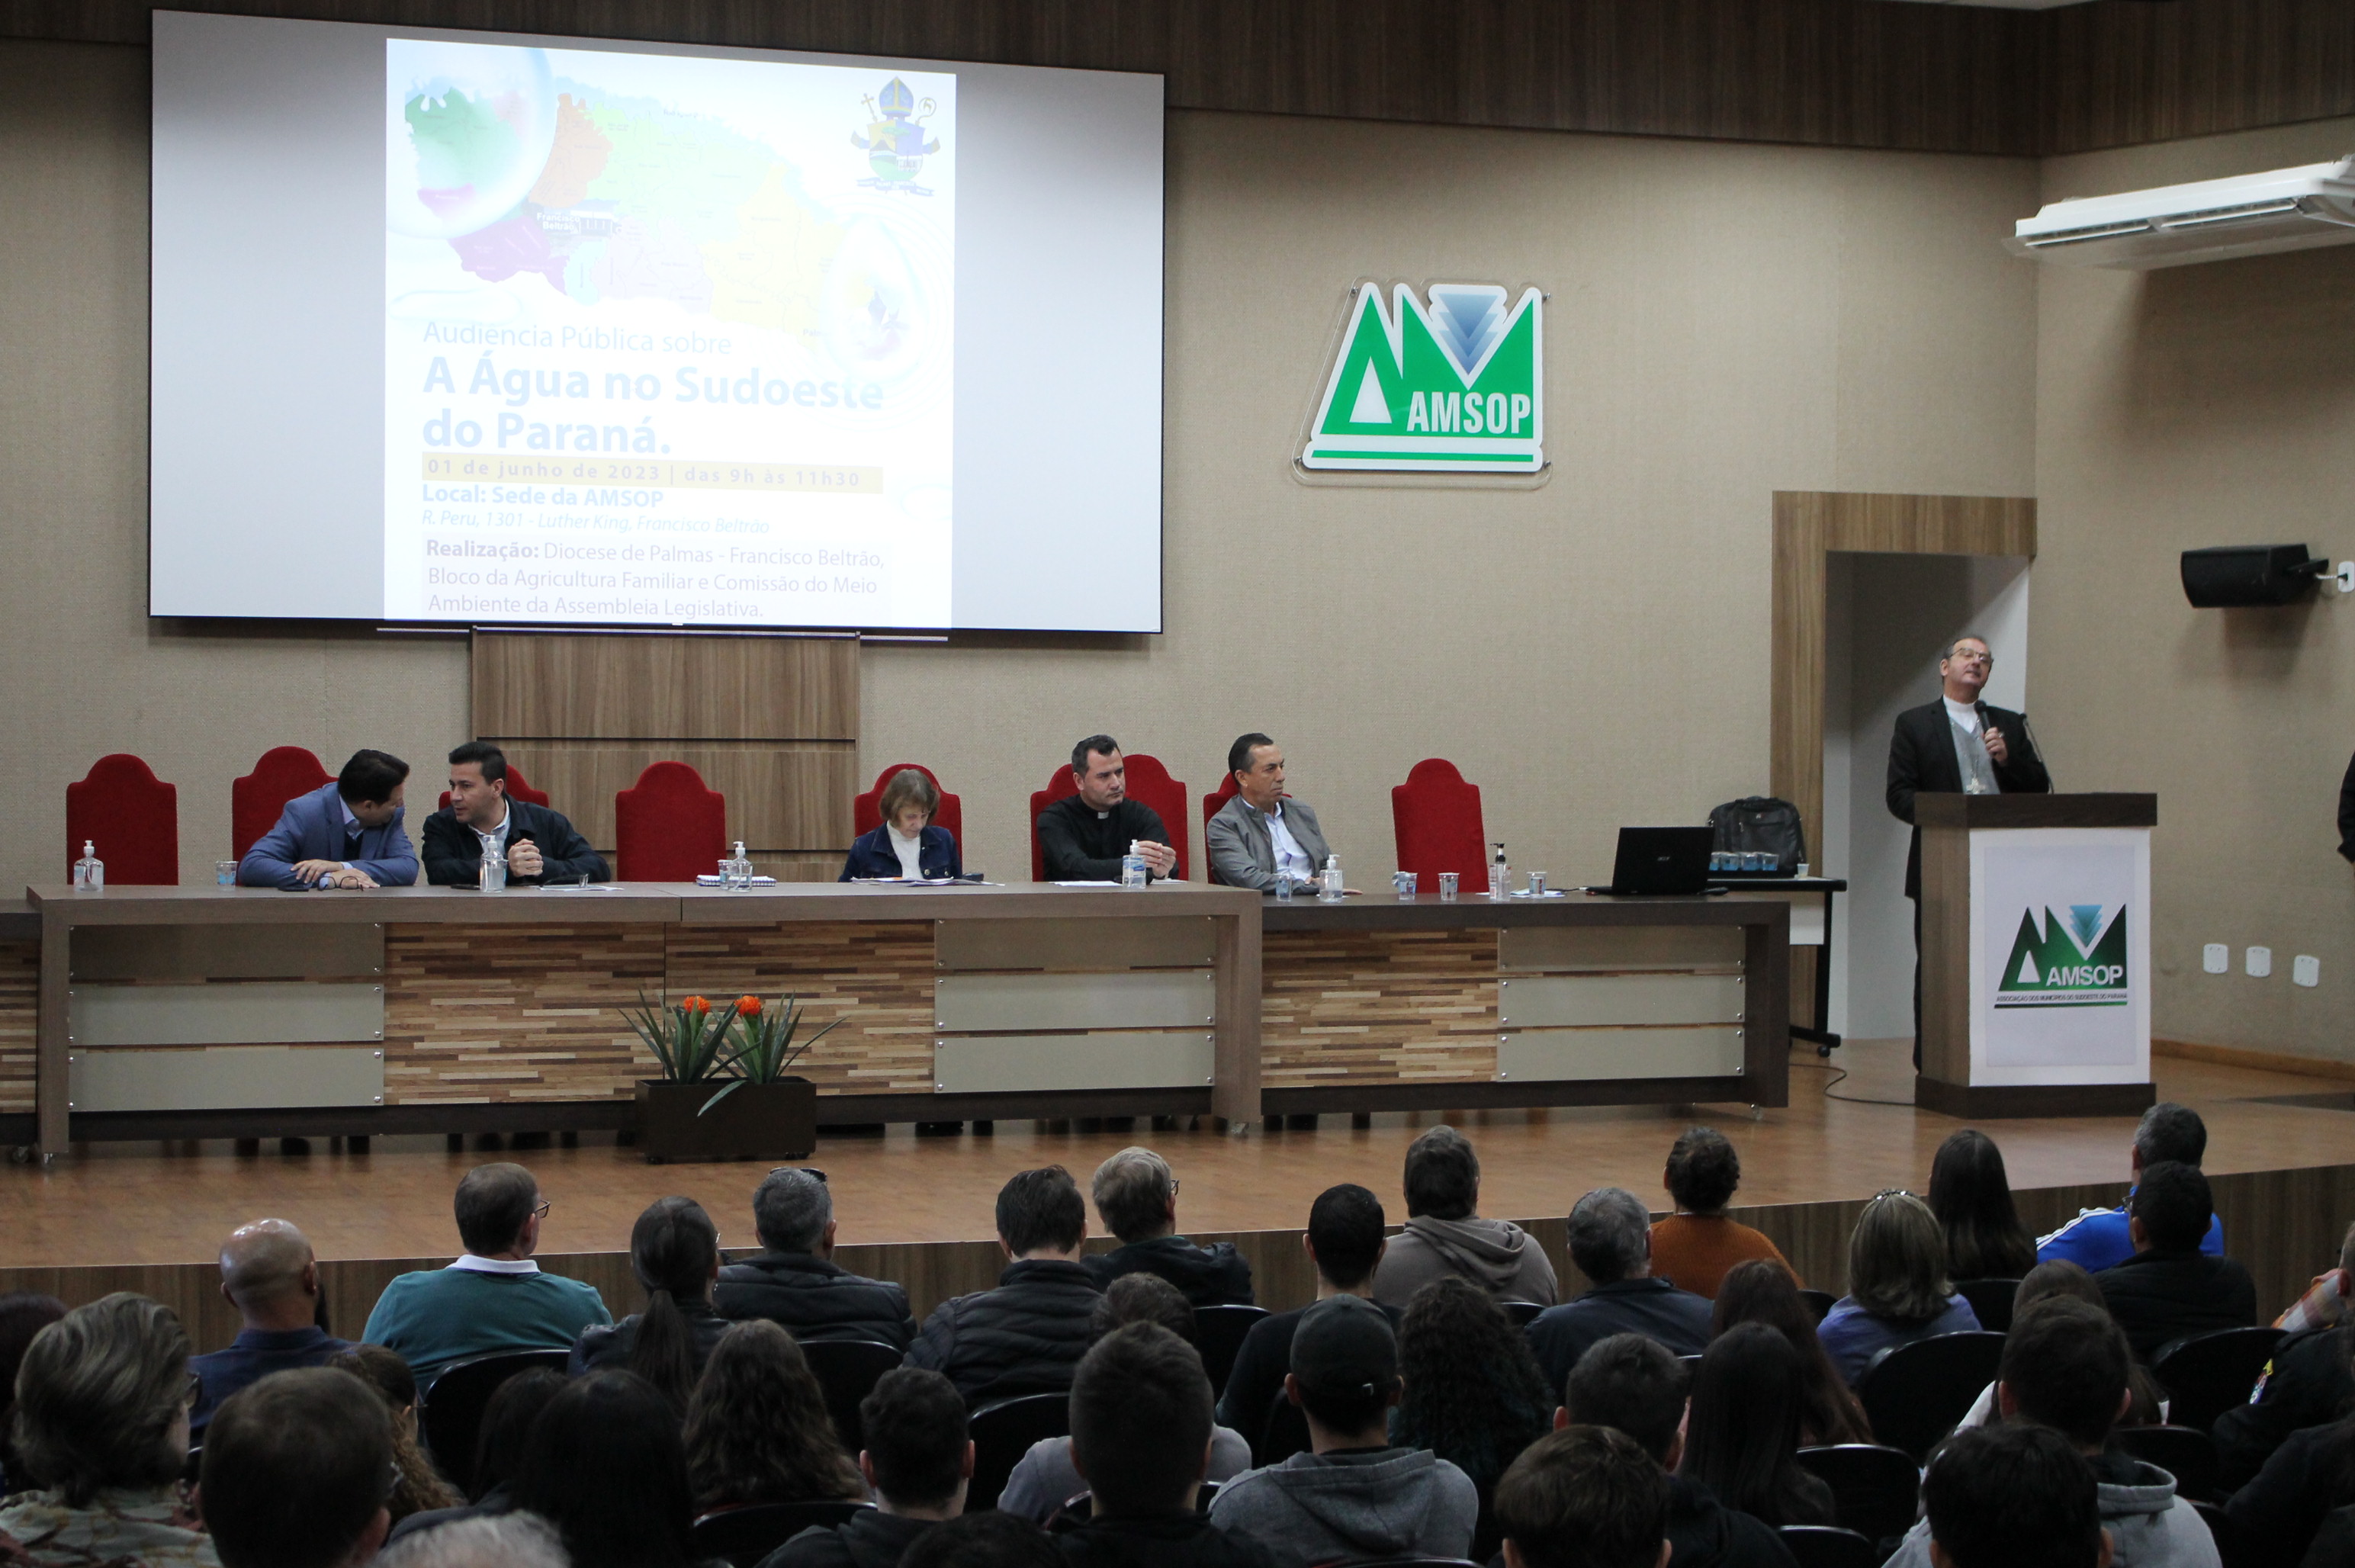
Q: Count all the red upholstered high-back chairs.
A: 9